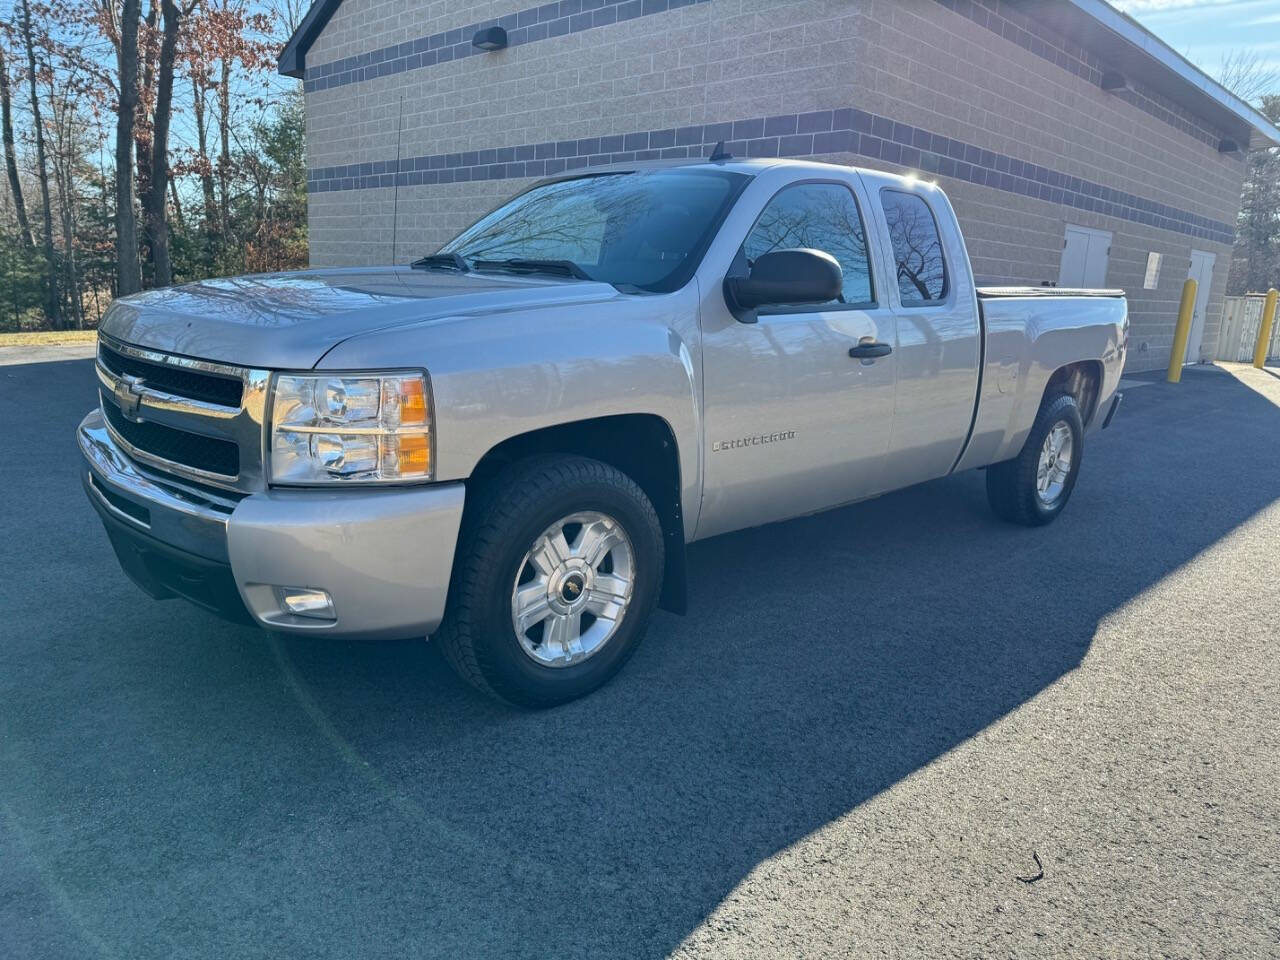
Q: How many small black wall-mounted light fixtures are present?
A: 3